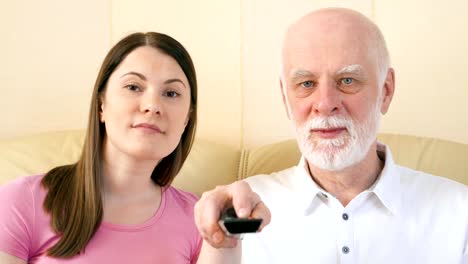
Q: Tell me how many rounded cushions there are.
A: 2